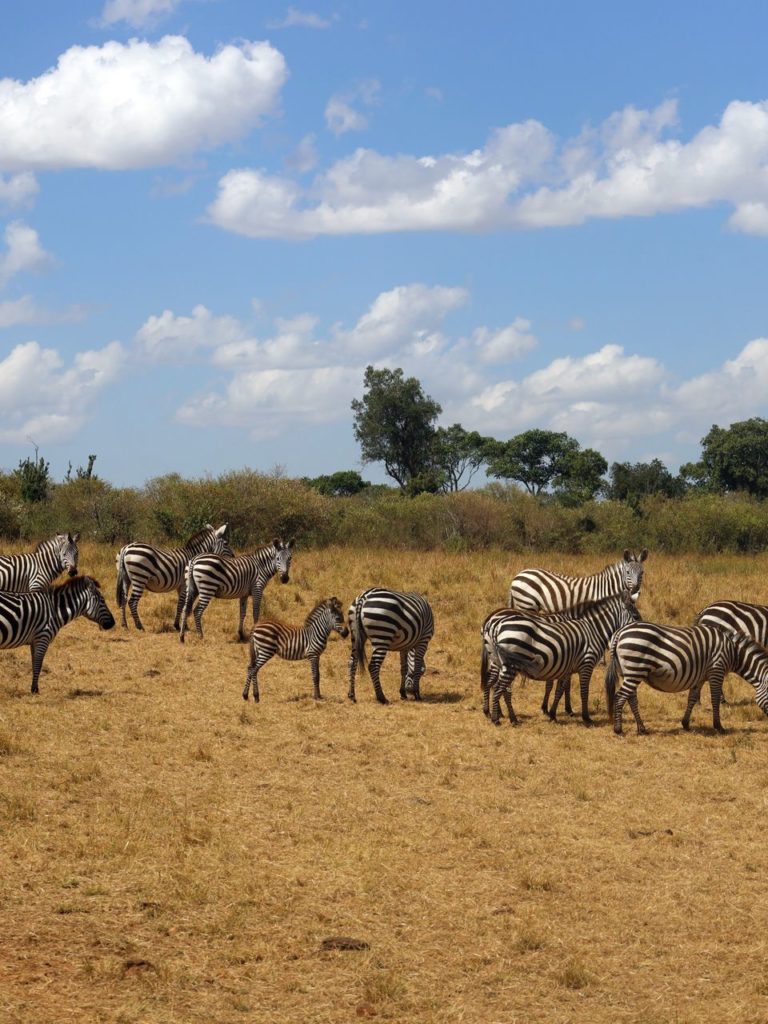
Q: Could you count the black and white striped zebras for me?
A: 11